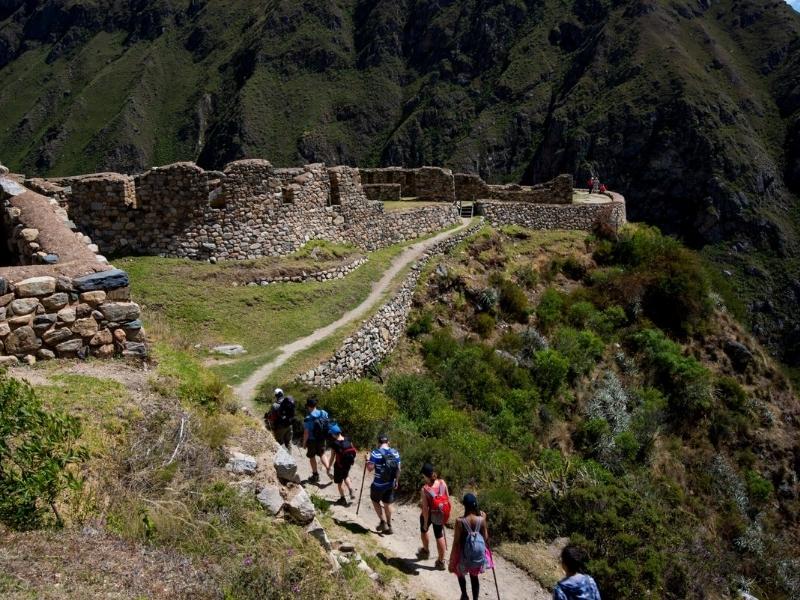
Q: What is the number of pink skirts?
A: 1